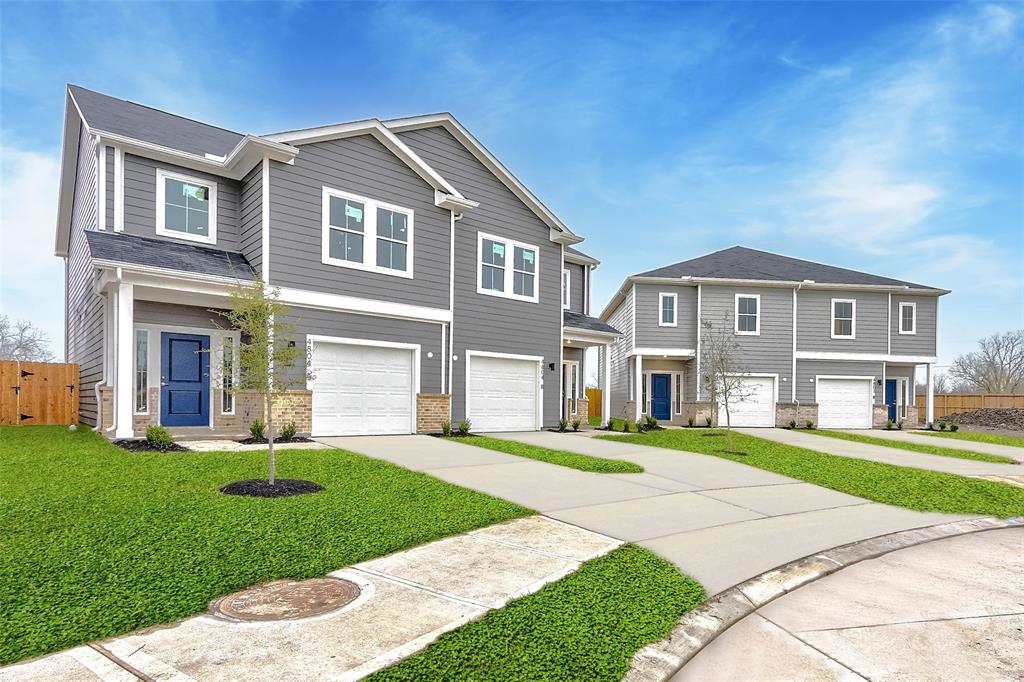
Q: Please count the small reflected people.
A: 0